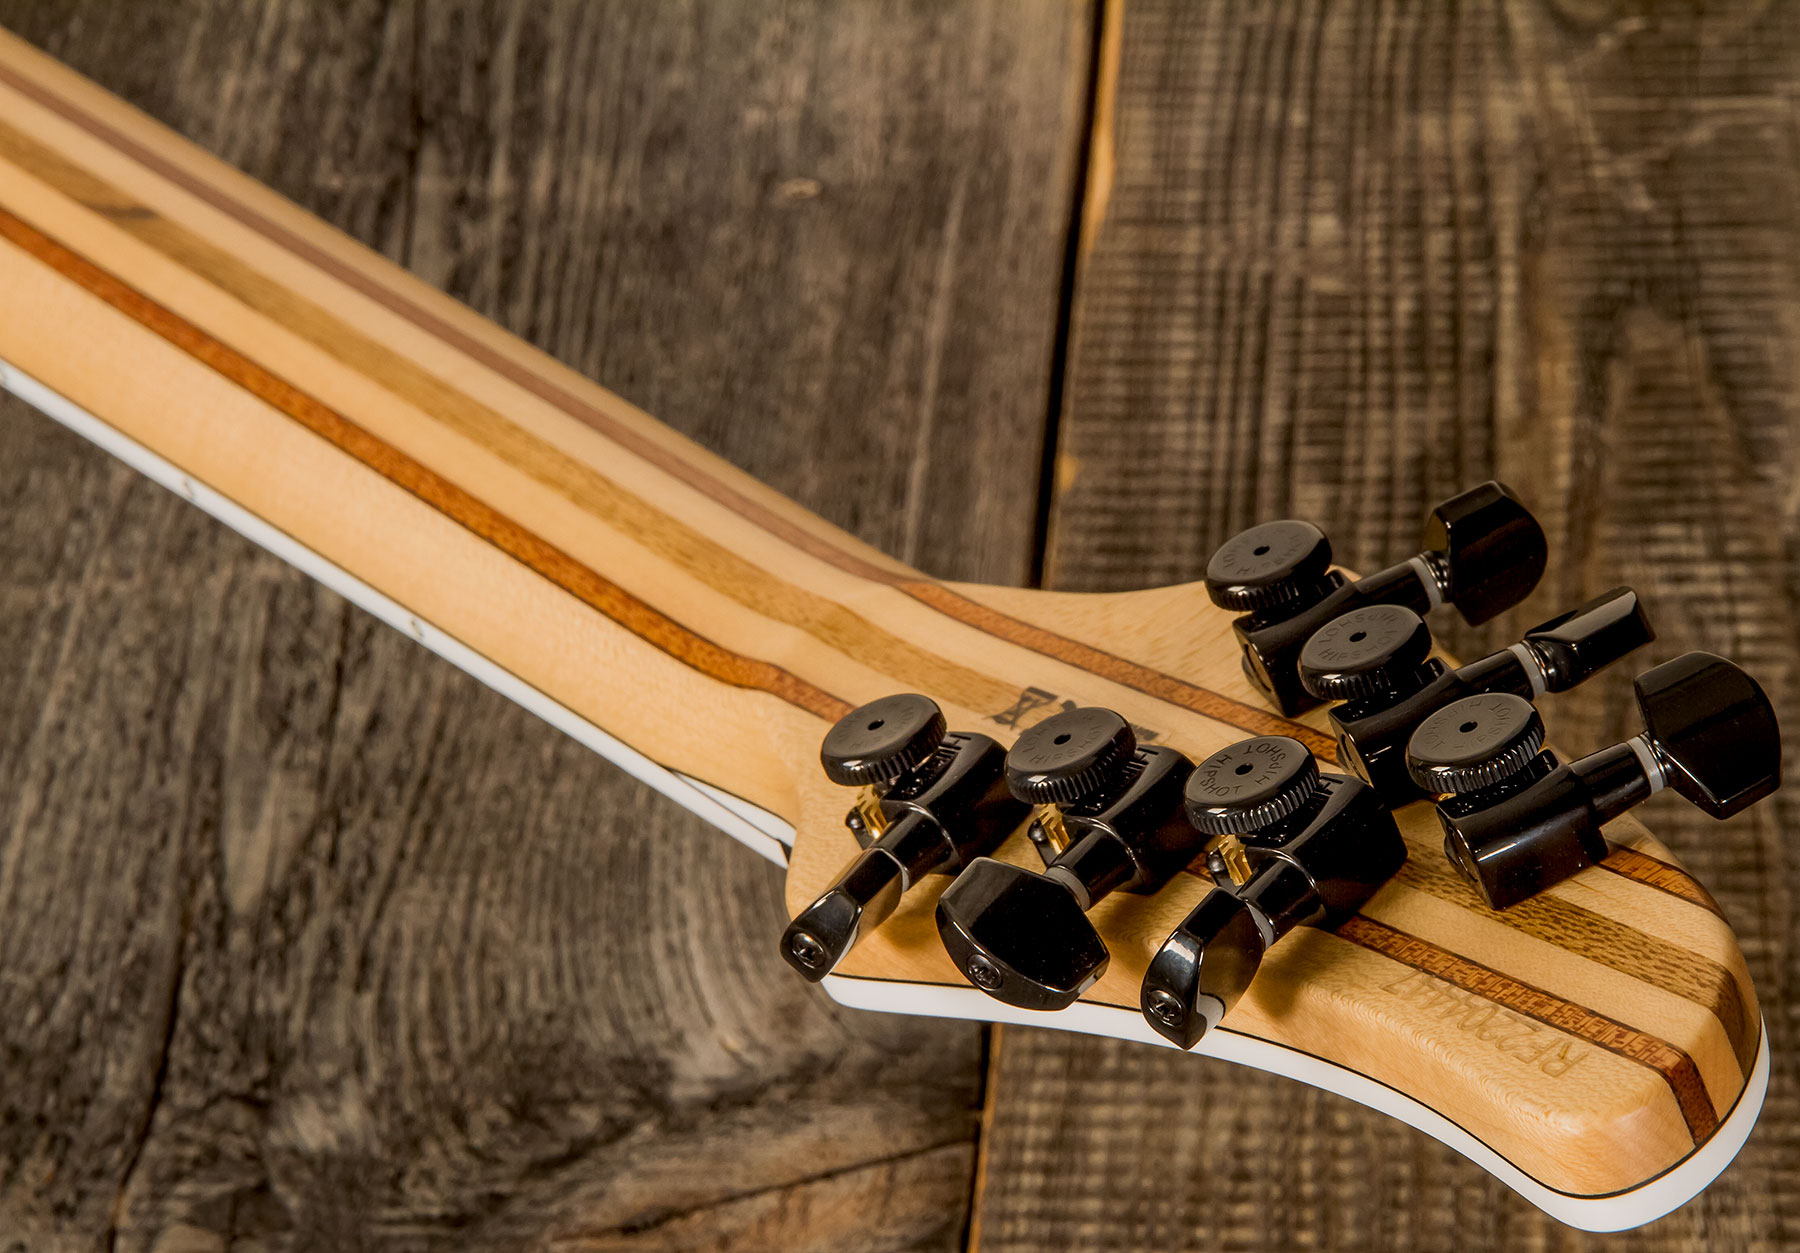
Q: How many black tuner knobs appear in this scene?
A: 6